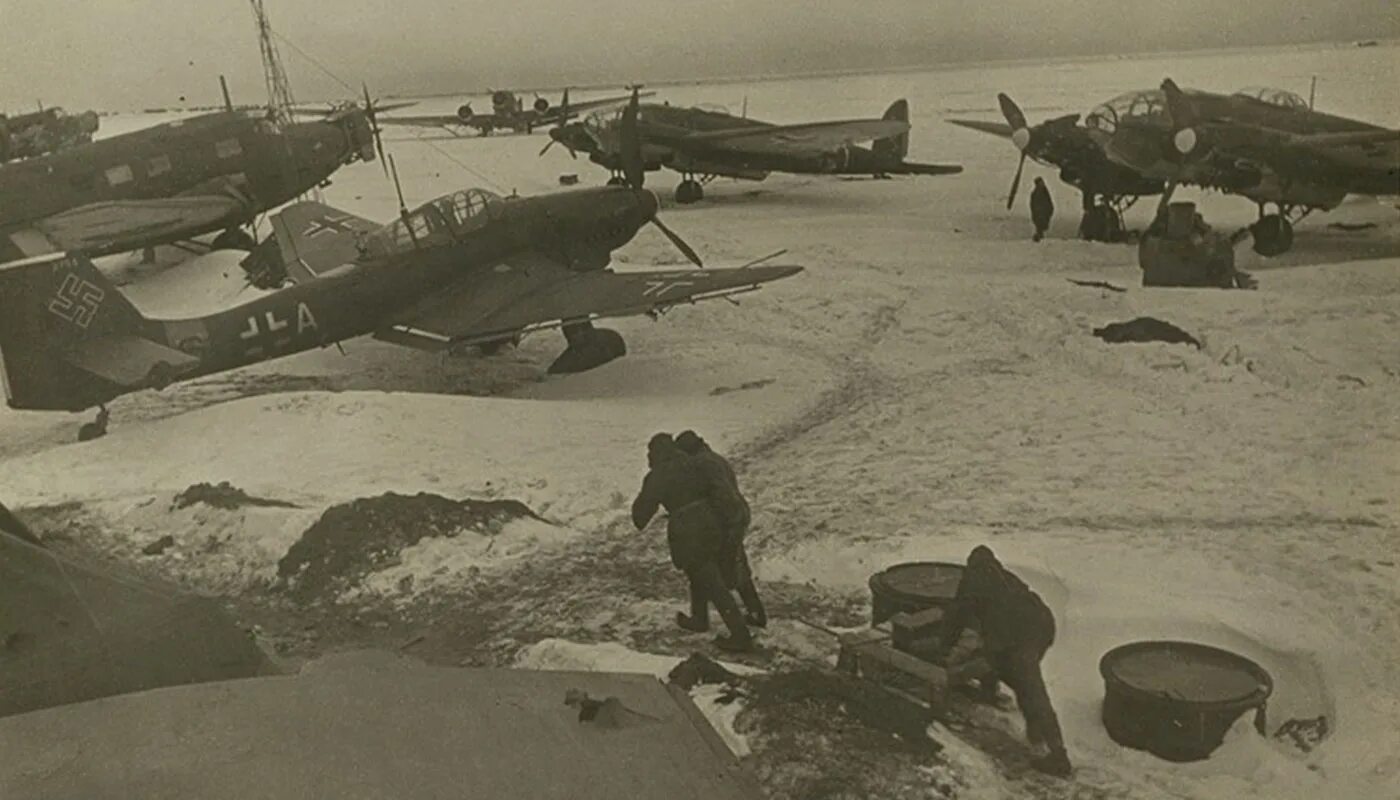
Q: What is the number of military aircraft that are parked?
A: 6